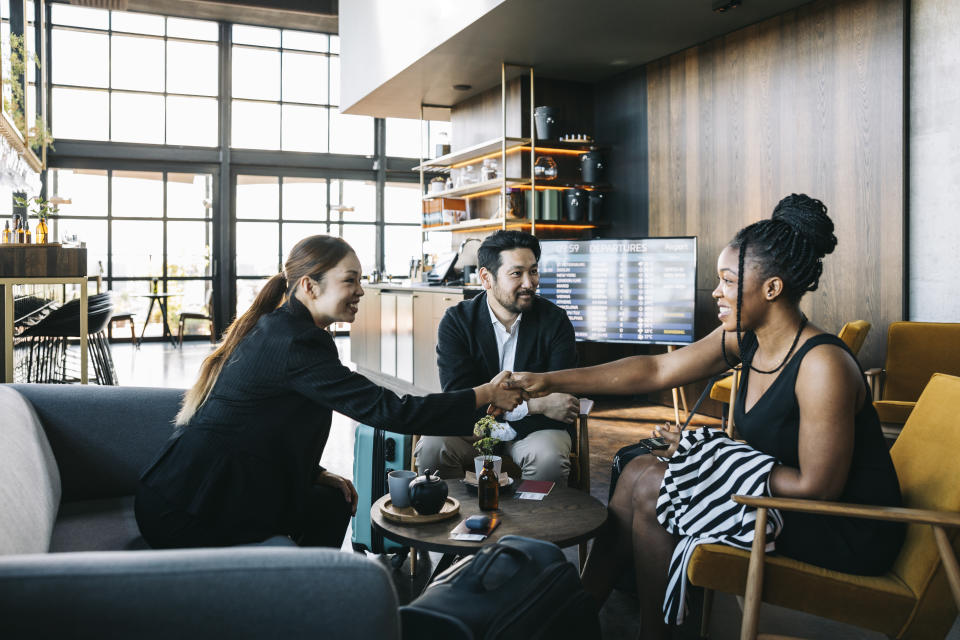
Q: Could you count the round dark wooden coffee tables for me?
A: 1